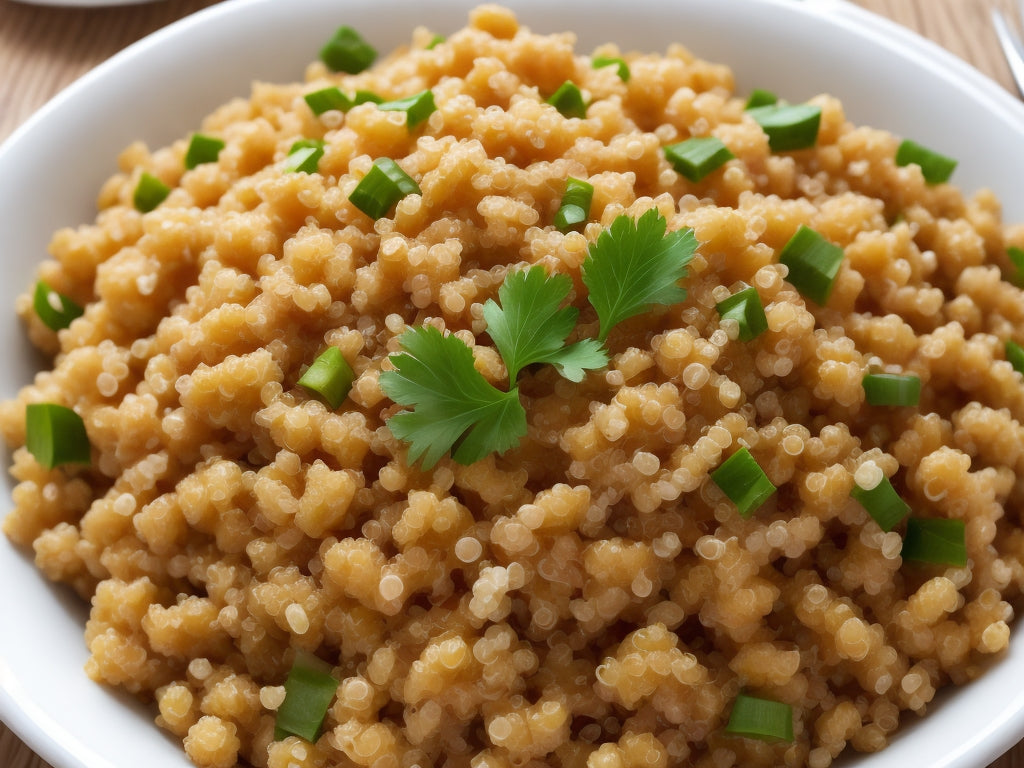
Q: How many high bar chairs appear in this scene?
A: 0